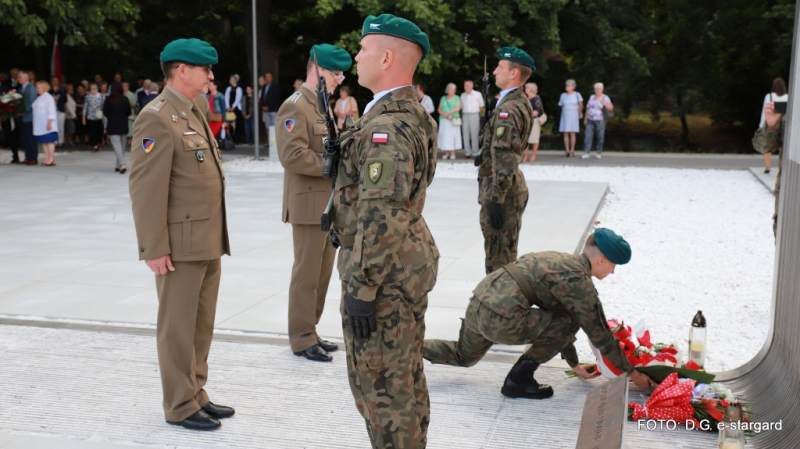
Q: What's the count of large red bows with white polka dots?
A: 1